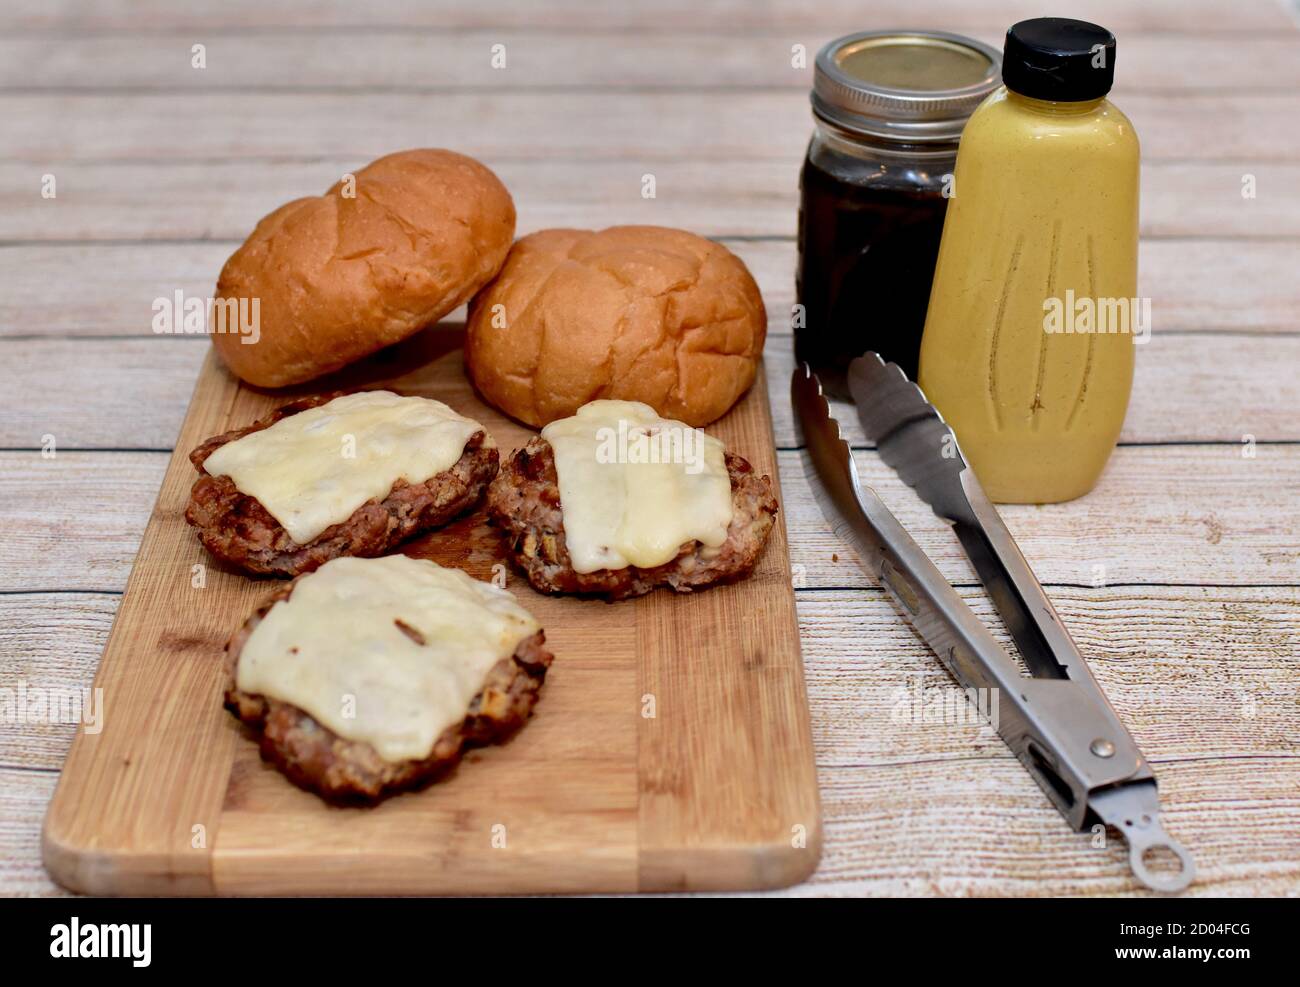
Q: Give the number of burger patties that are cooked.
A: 3